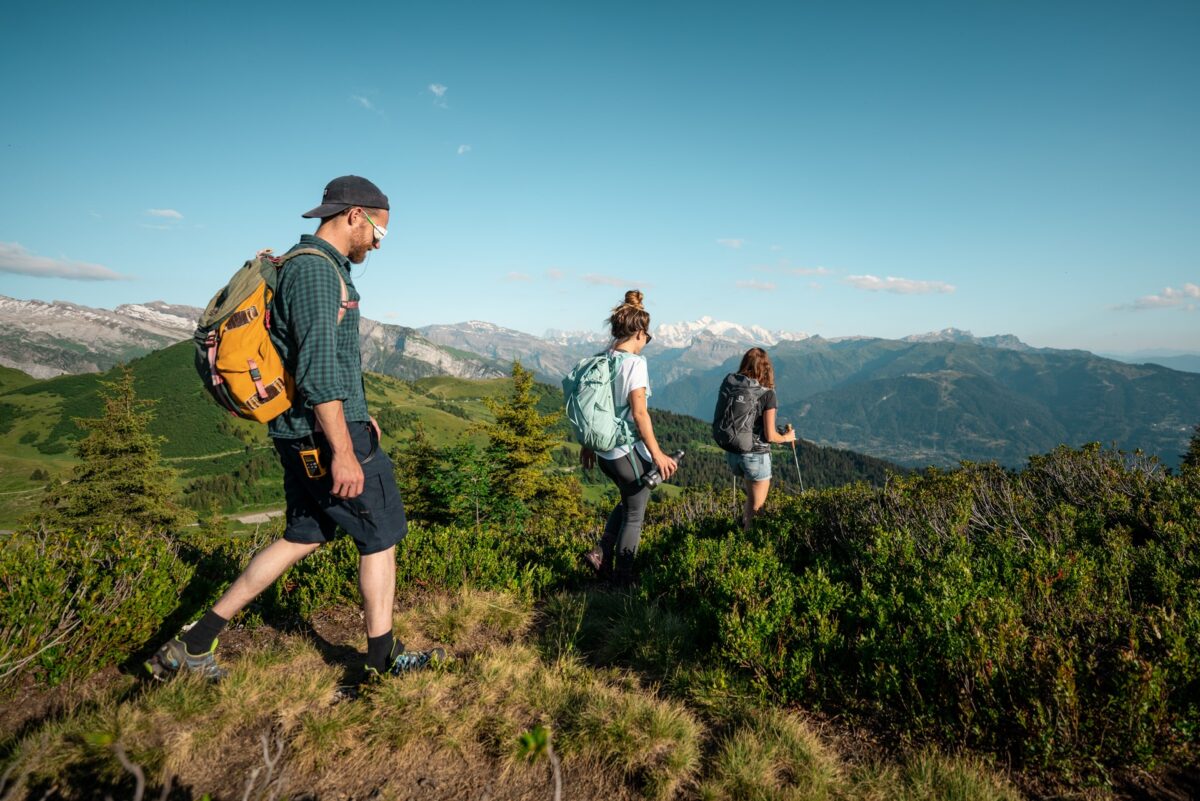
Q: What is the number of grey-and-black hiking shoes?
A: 2